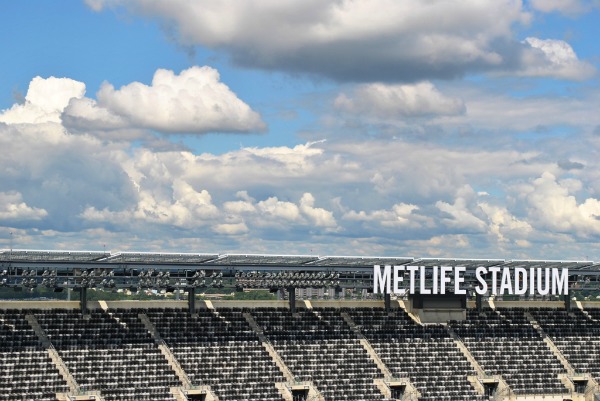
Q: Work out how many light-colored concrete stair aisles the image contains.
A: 6